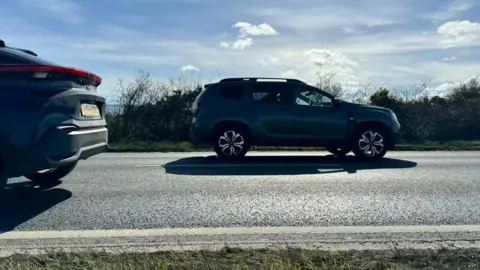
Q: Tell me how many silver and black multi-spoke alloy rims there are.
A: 2